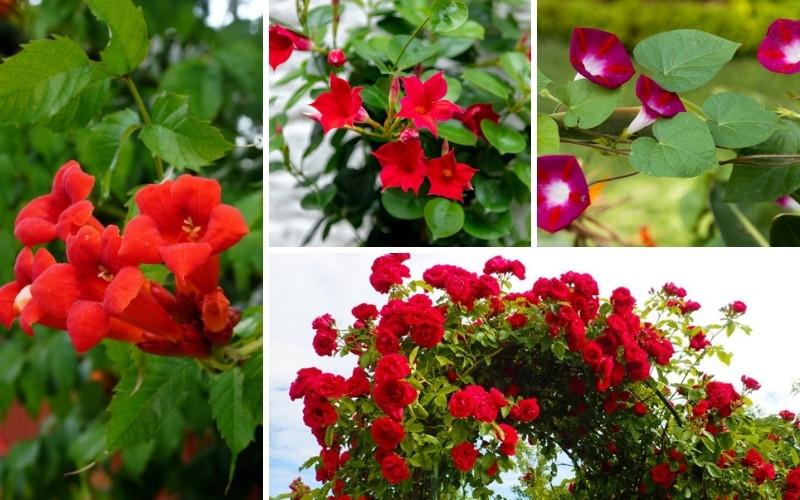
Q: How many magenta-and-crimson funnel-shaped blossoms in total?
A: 4